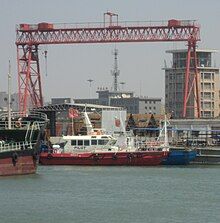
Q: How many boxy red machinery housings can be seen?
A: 3